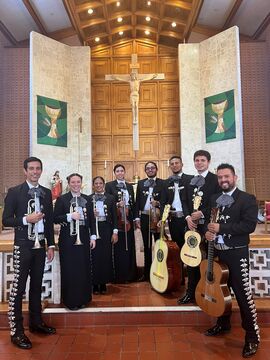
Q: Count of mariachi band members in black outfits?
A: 8